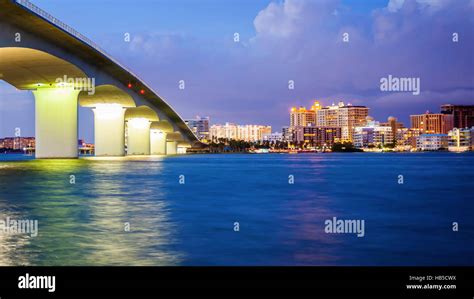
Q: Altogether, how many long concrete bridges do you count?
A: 1